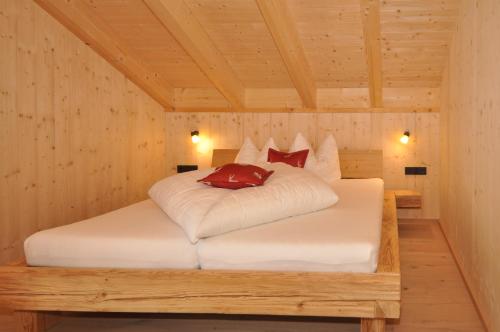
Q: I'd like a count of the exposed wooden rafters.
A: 4